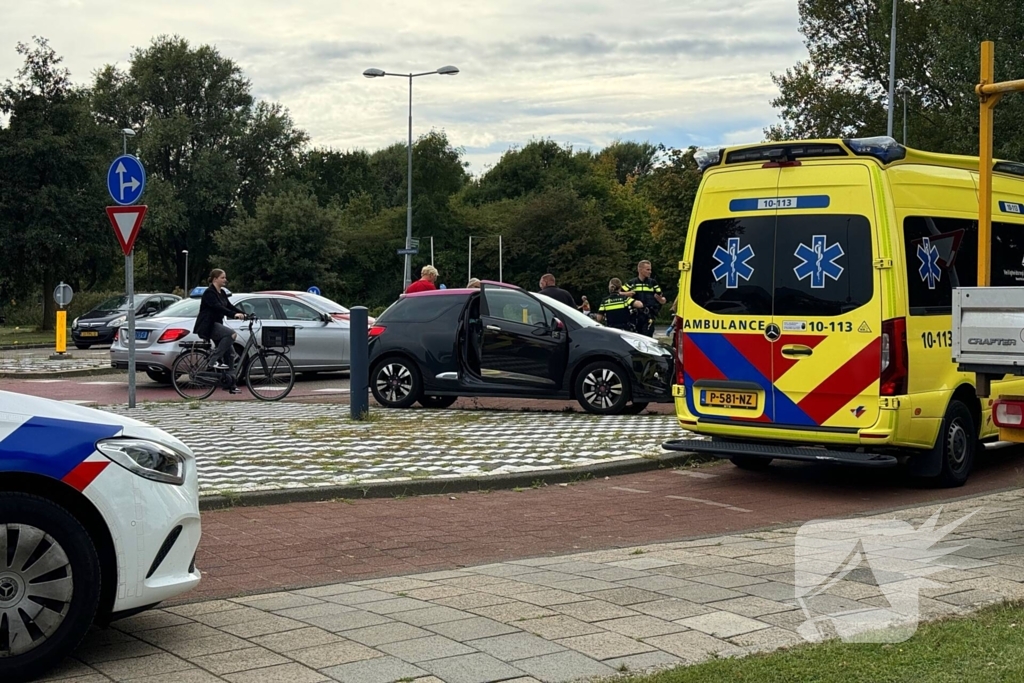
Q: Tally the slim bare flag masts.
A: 3